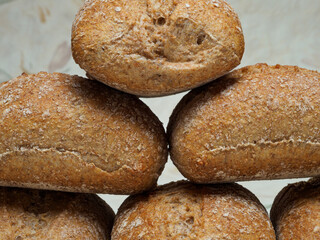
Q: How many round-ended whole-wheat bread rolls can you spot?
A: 6